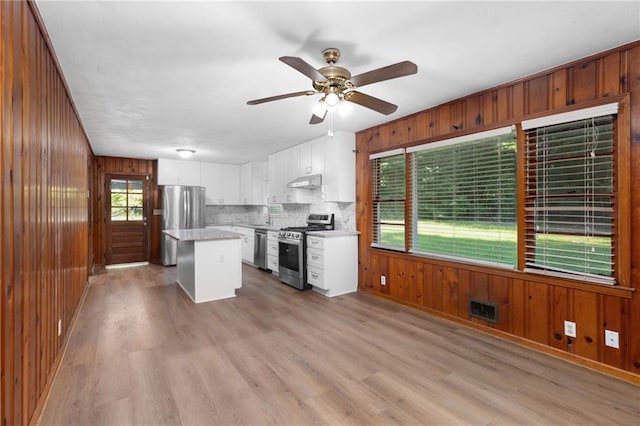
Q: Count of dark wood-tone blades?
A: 5